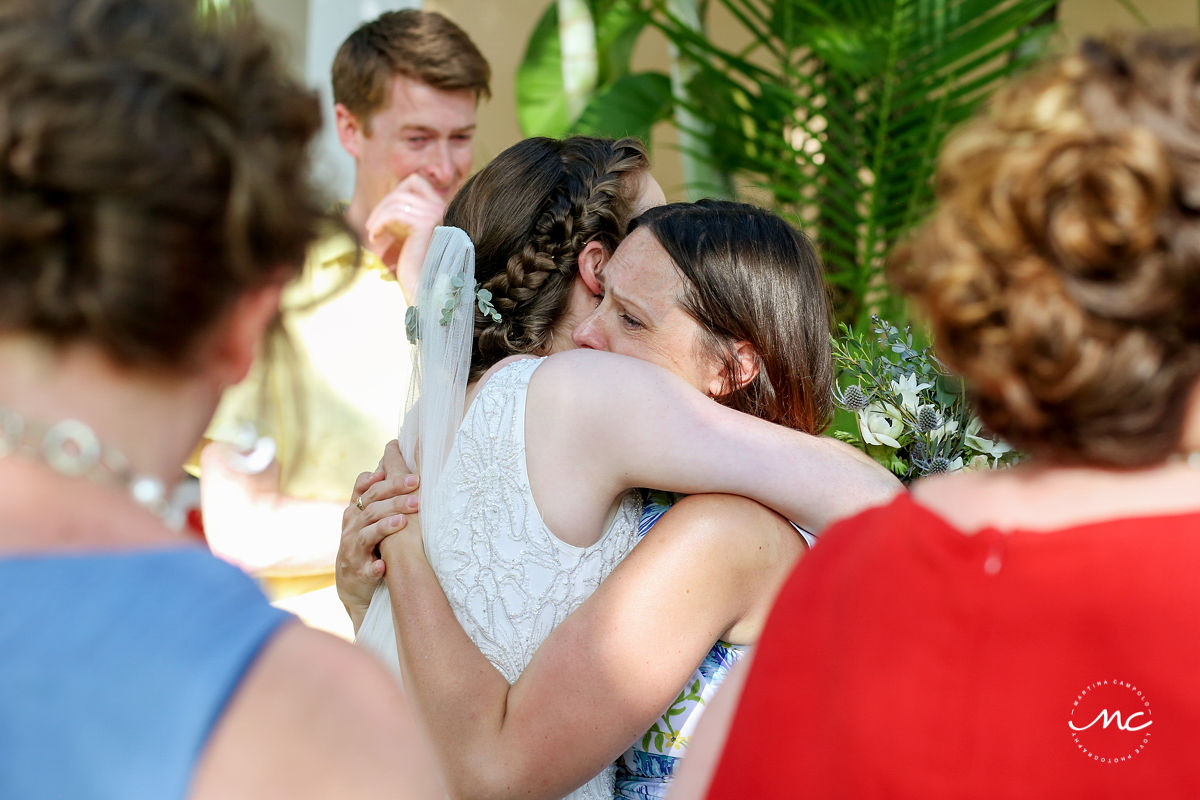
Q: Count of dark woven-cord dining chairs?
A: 0